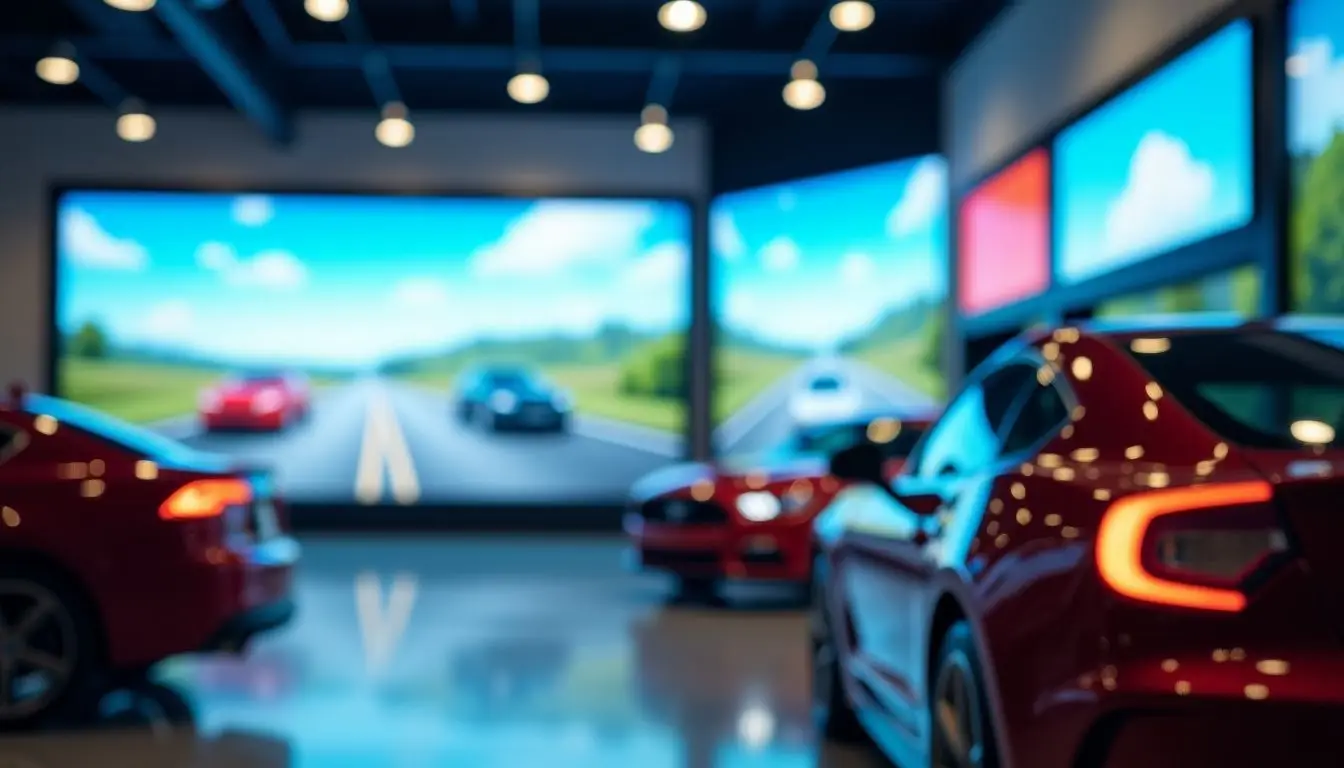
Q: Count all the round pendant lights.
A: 10